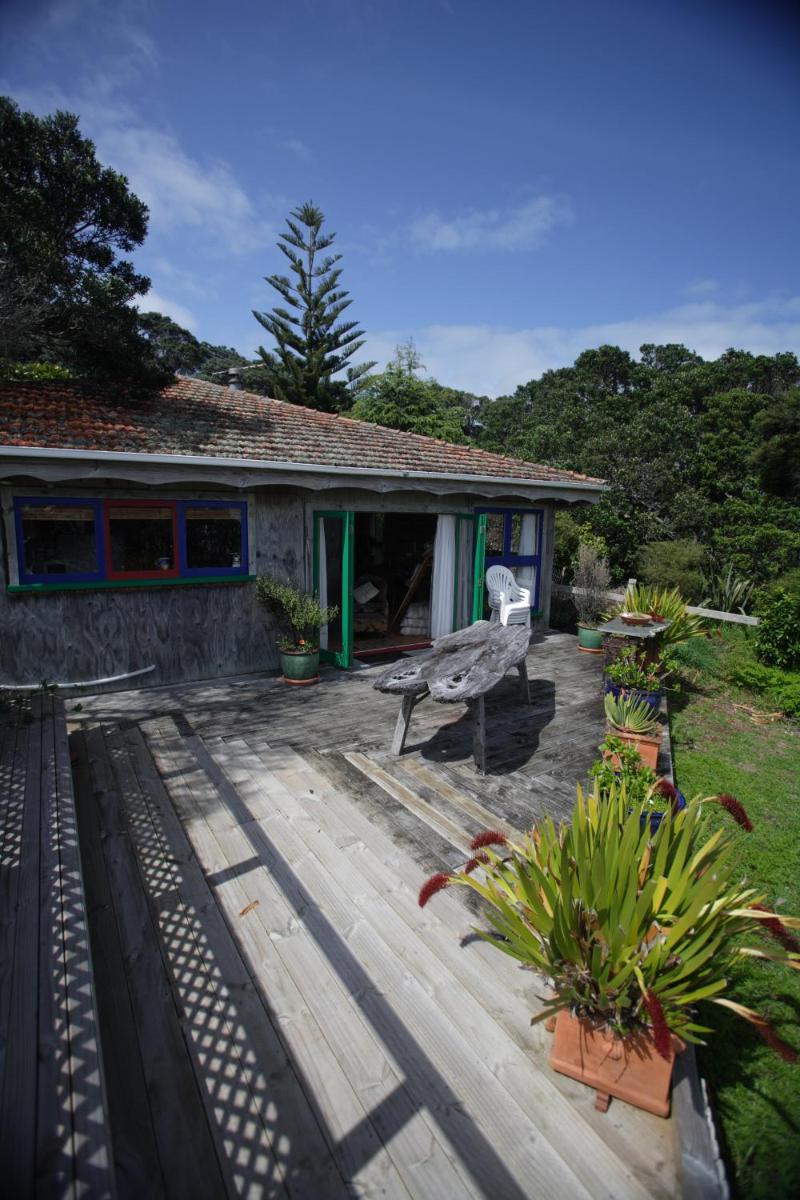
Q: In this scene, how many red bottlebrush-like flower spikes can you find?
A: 8